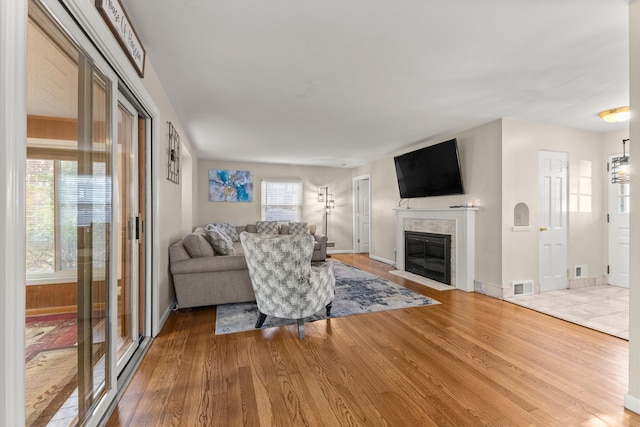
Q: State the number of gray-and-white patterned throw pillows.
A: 4